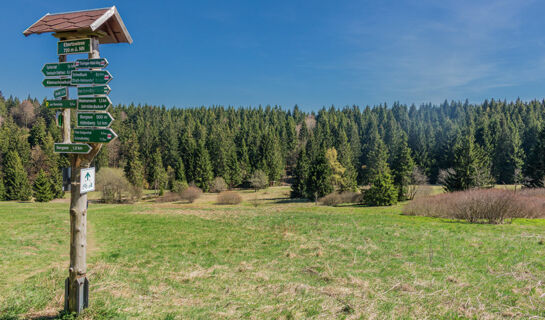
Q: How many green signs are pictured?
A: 12